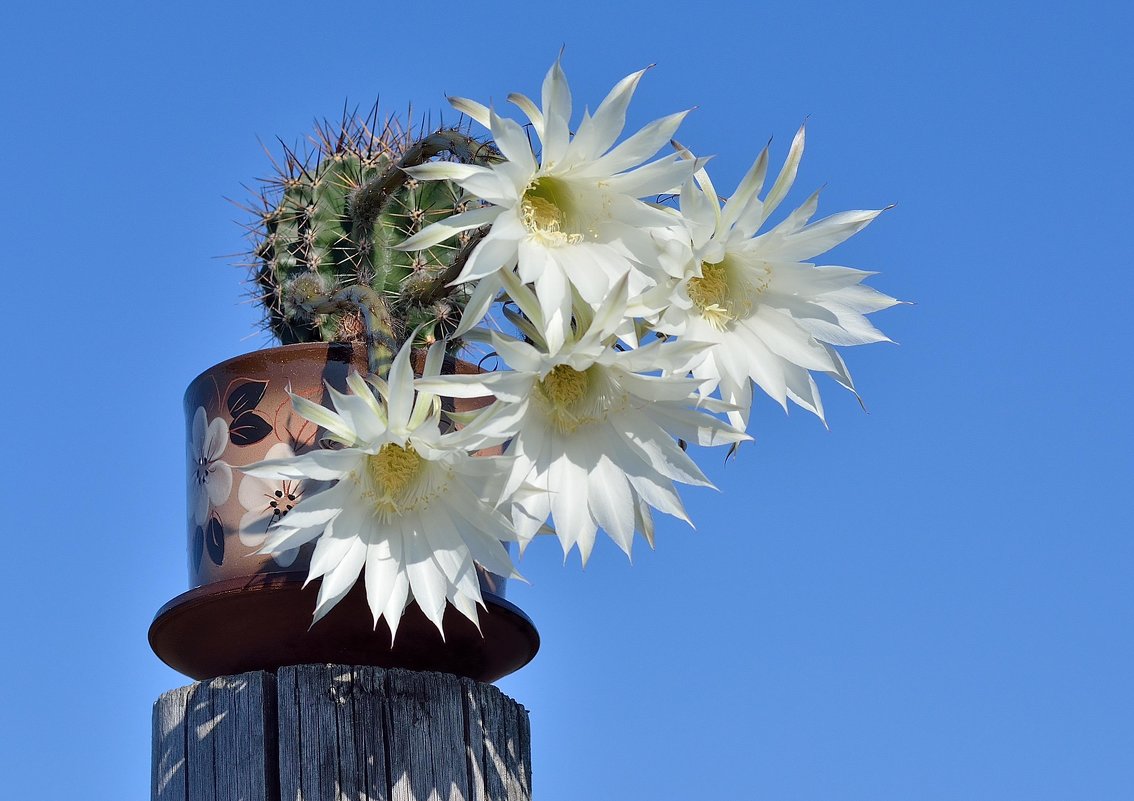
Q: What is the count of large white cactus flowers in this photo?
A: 4